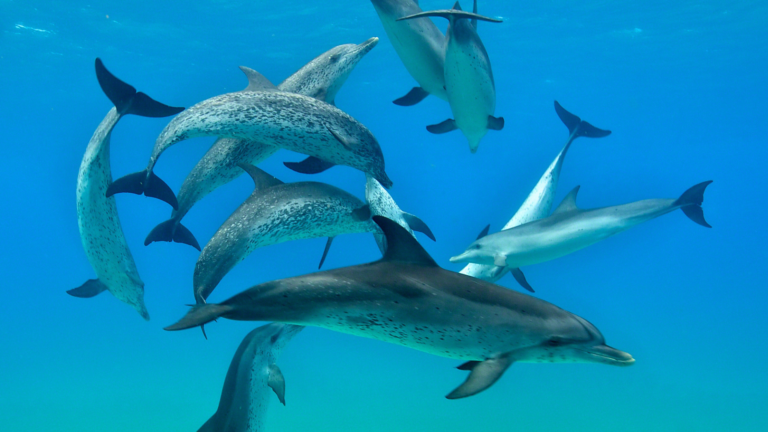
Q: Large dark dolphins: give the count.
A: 1